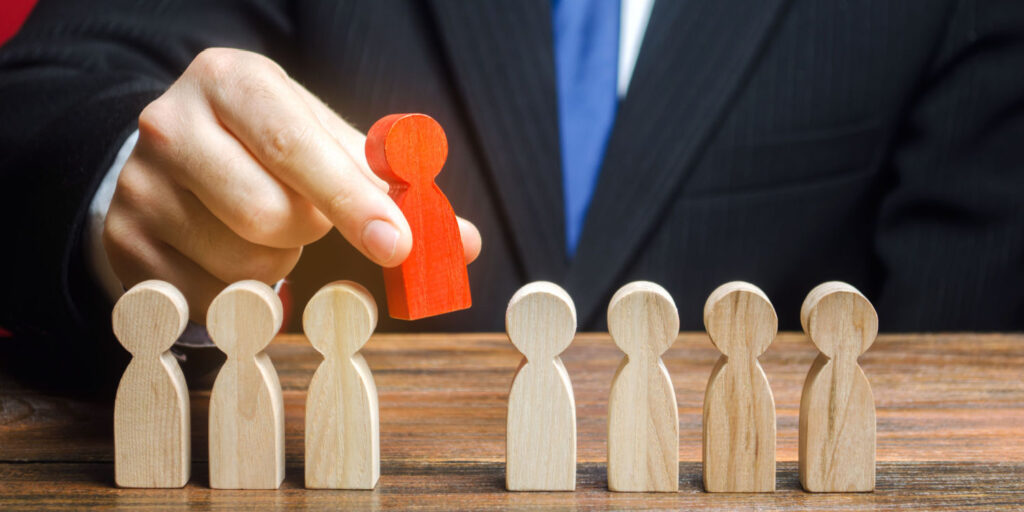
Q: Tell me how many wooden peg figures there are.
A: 8